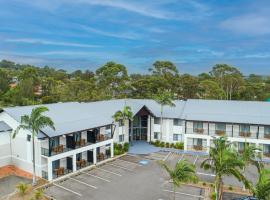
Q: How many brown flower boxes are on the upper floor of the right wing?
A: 4